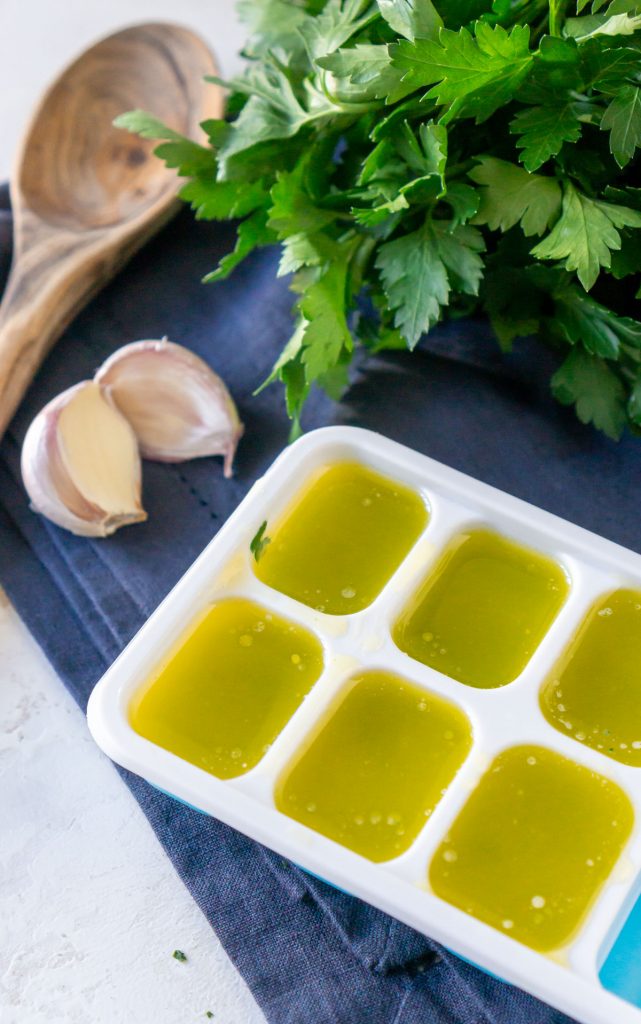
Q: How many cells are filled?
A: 6